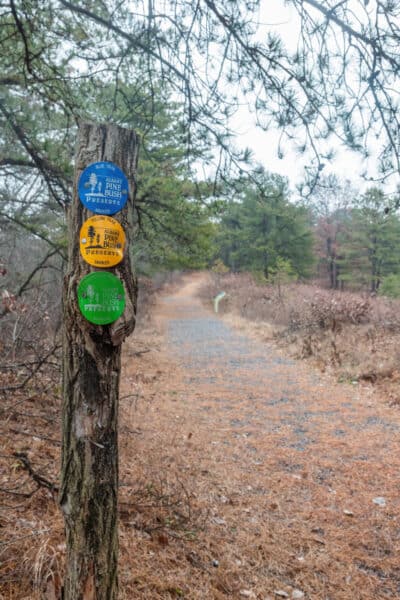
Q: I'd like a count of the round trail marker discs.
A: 3